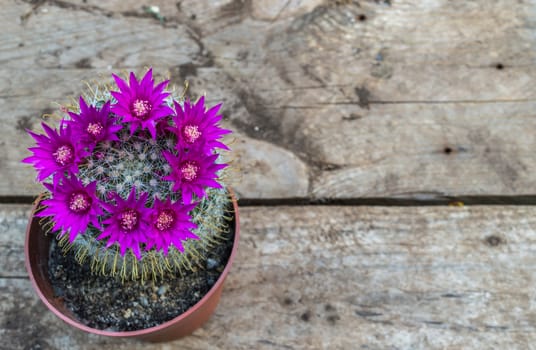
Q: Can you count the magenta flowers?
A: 8